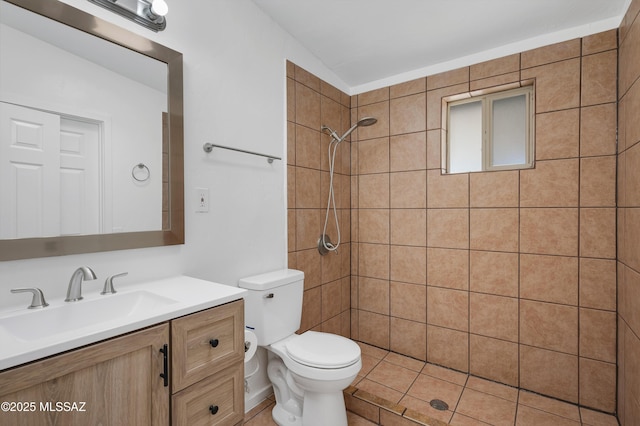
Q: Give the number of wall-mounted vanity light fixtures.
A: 1